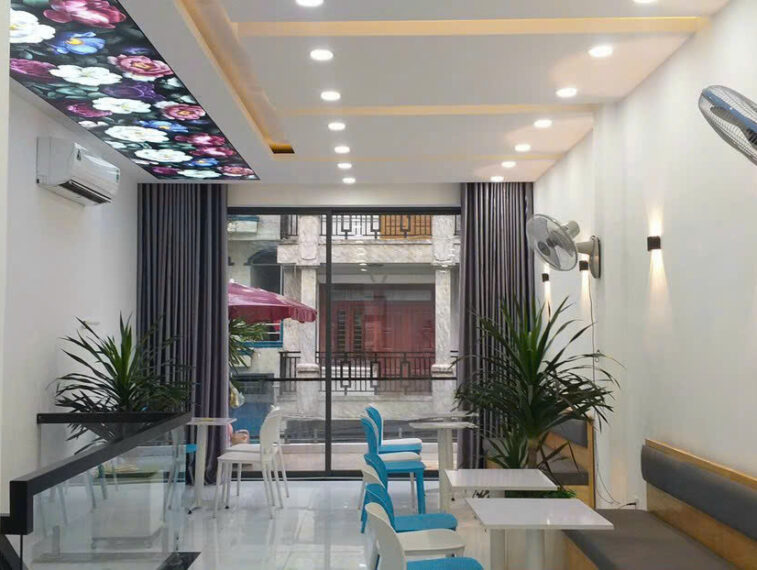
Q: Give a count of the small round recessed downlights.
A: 14